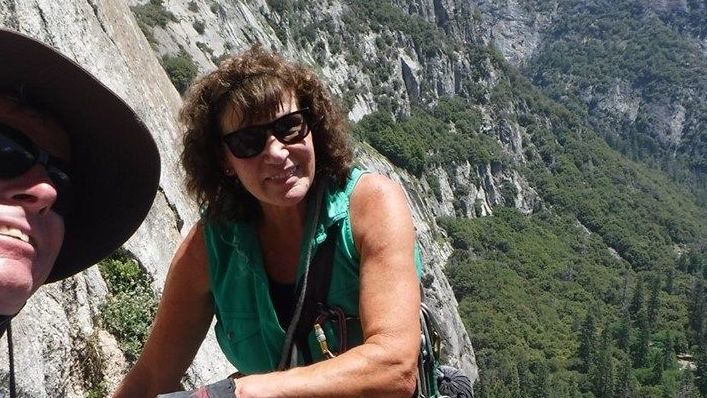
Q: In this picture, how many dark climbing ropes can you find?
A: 1